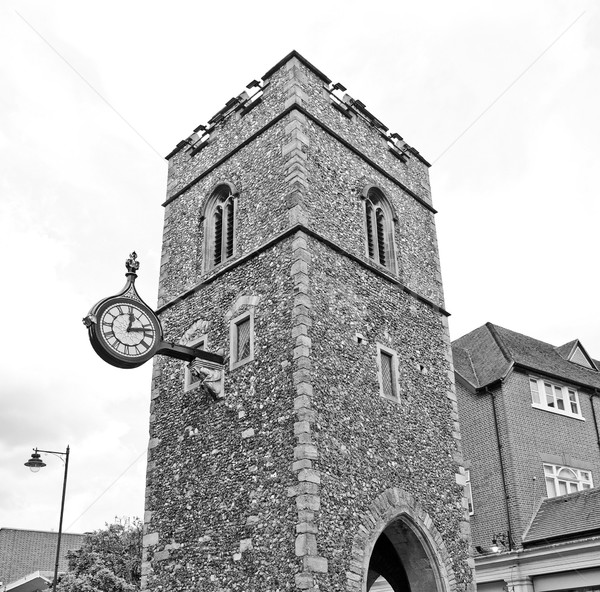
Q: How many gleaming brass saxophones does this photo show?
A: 0